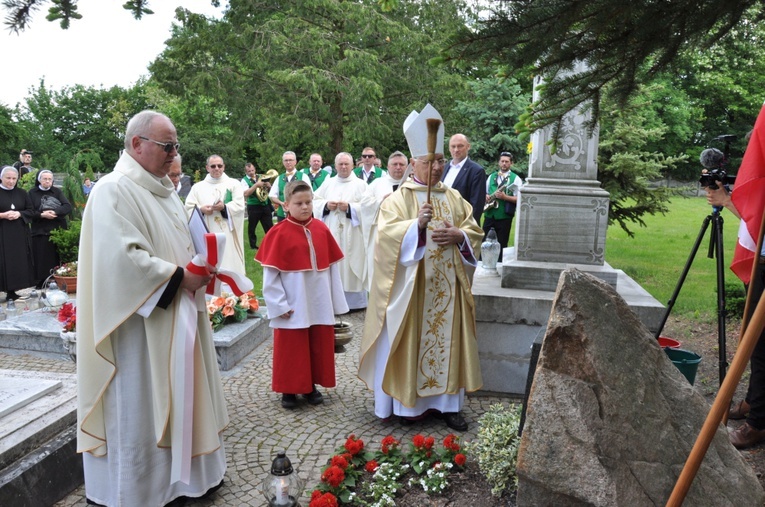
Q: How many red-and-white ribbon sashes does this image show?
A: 1